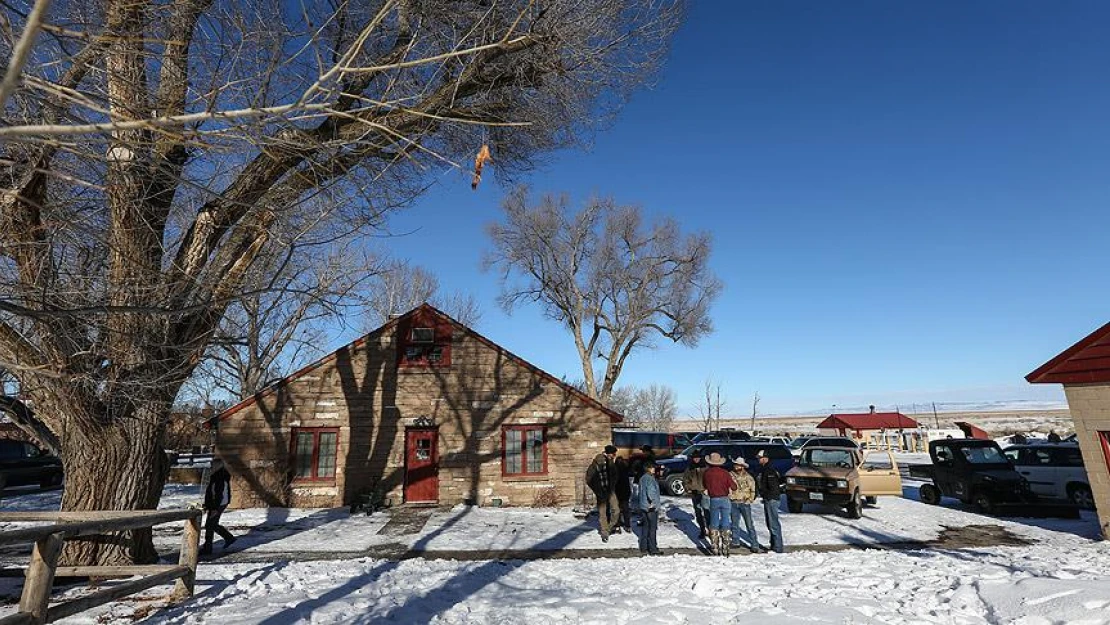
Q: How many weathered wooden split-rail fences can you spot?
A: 1